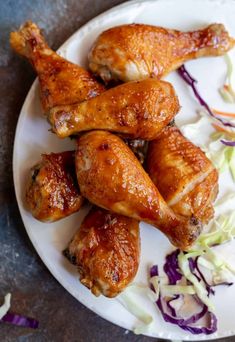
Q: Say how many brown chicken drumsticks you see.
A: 7